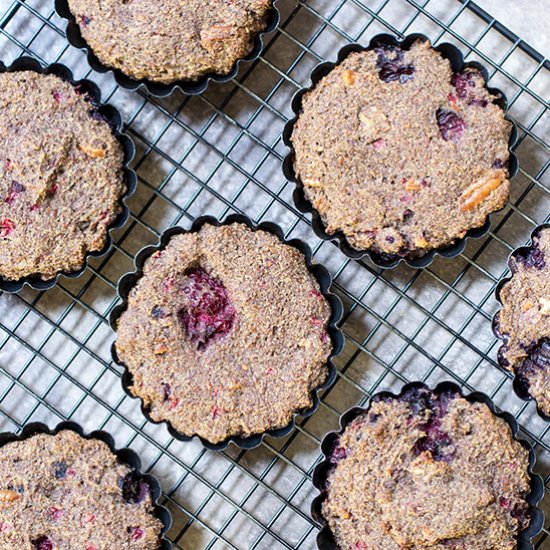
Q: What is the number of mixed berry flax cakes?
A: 7